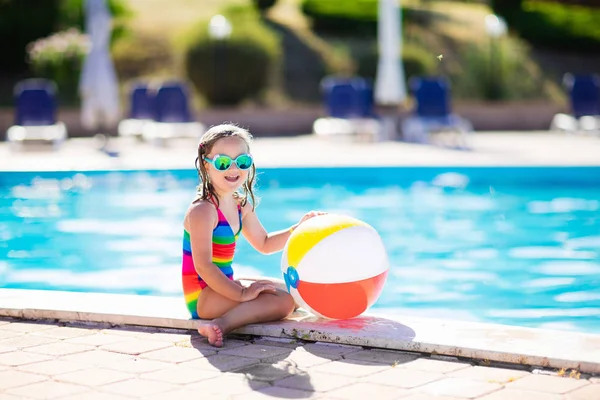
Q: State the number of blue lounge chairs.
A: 7